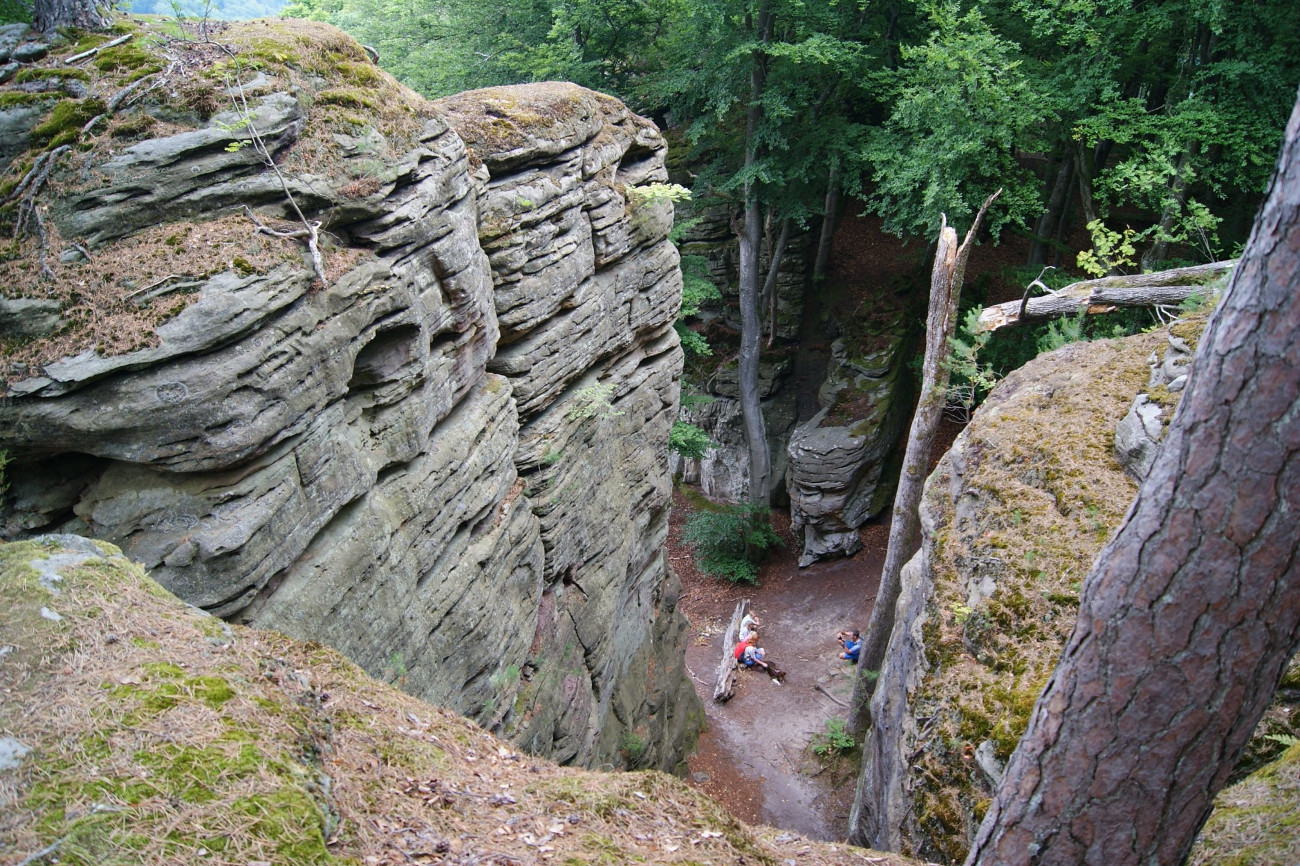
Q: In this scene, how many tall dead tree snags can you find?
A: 1